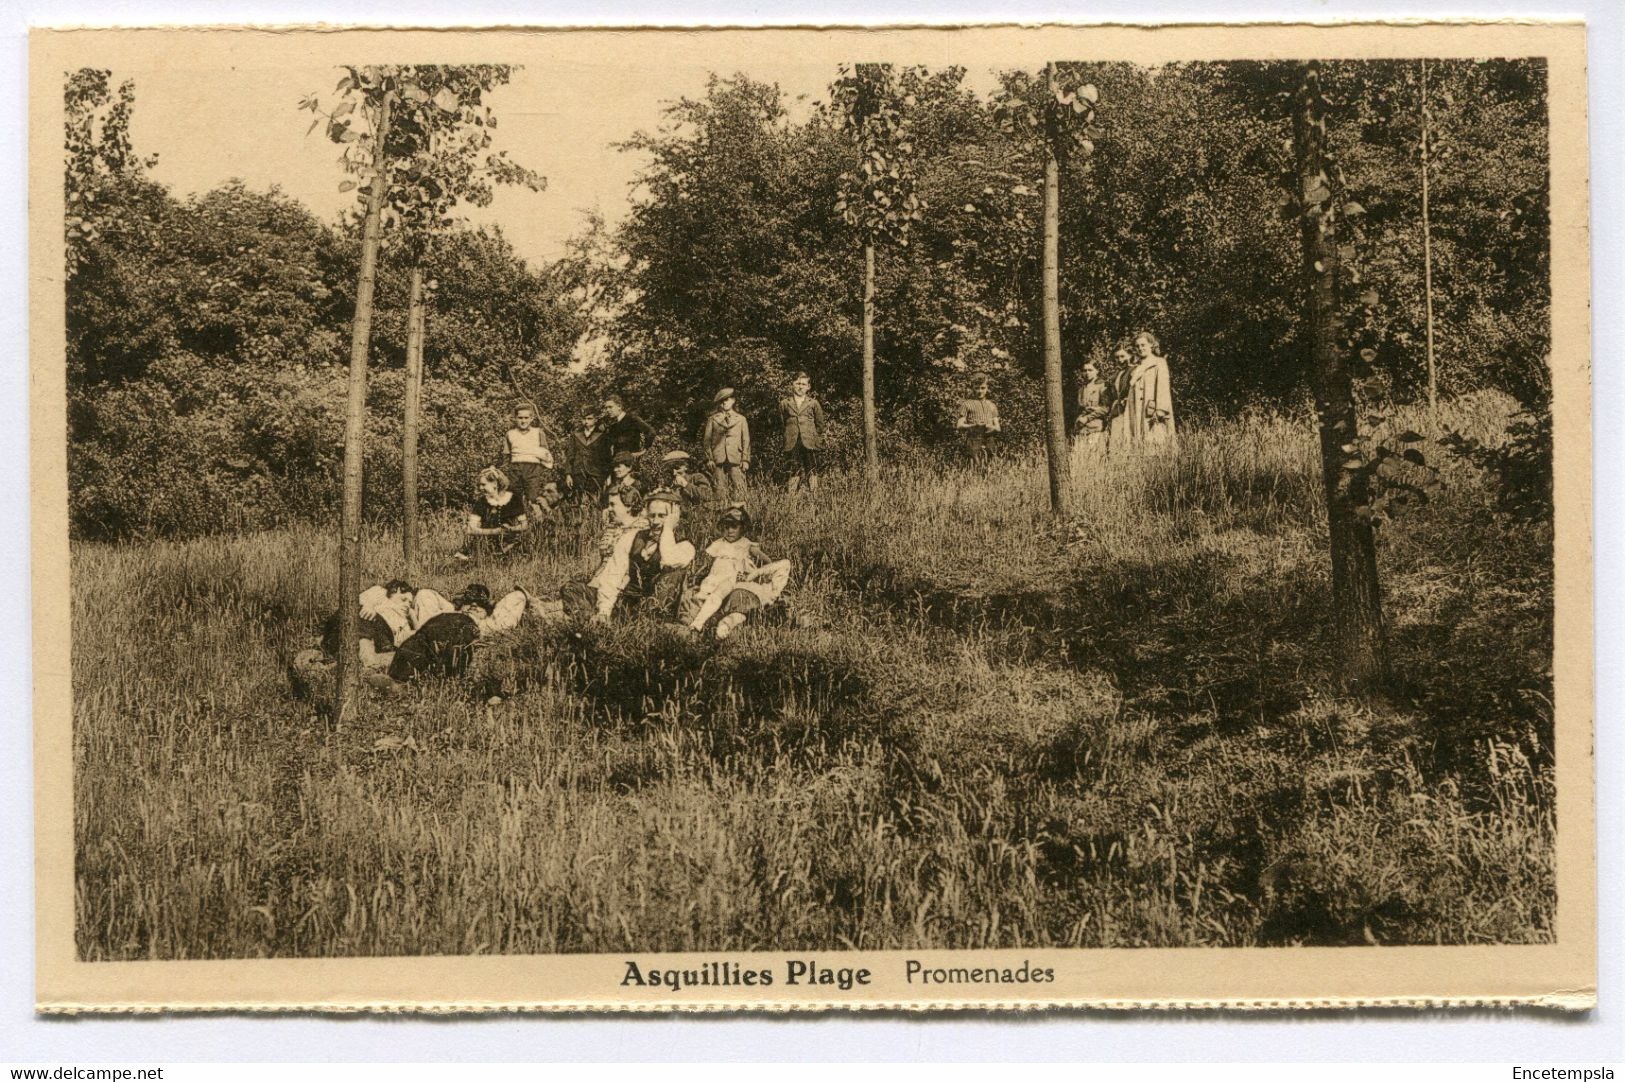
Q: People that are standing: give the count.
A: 9